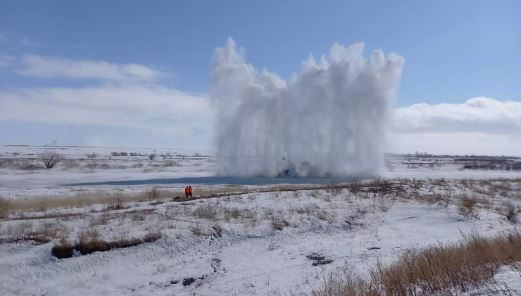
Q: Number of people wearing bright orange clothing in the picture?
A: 2